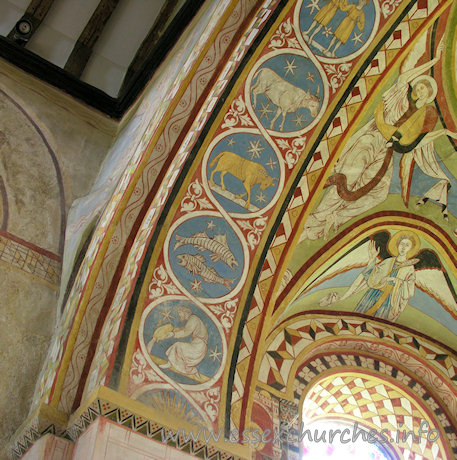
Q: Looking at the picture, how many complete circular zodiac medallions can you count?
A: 4